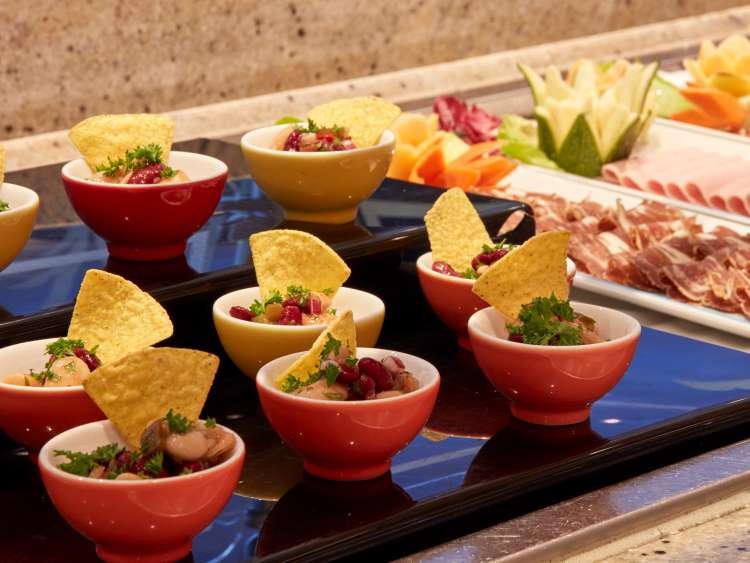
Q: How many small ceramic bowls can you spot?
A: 9